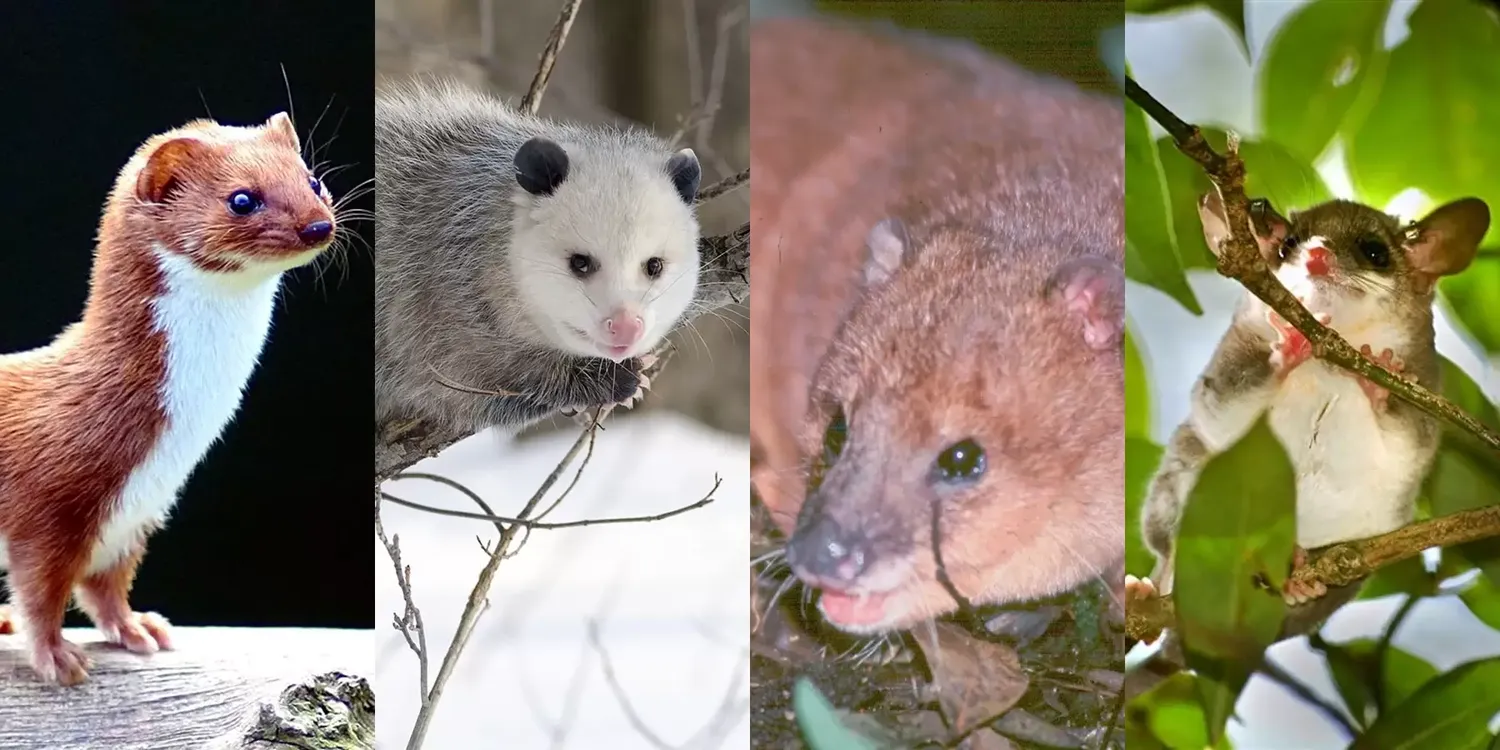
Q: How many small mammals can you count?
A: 4